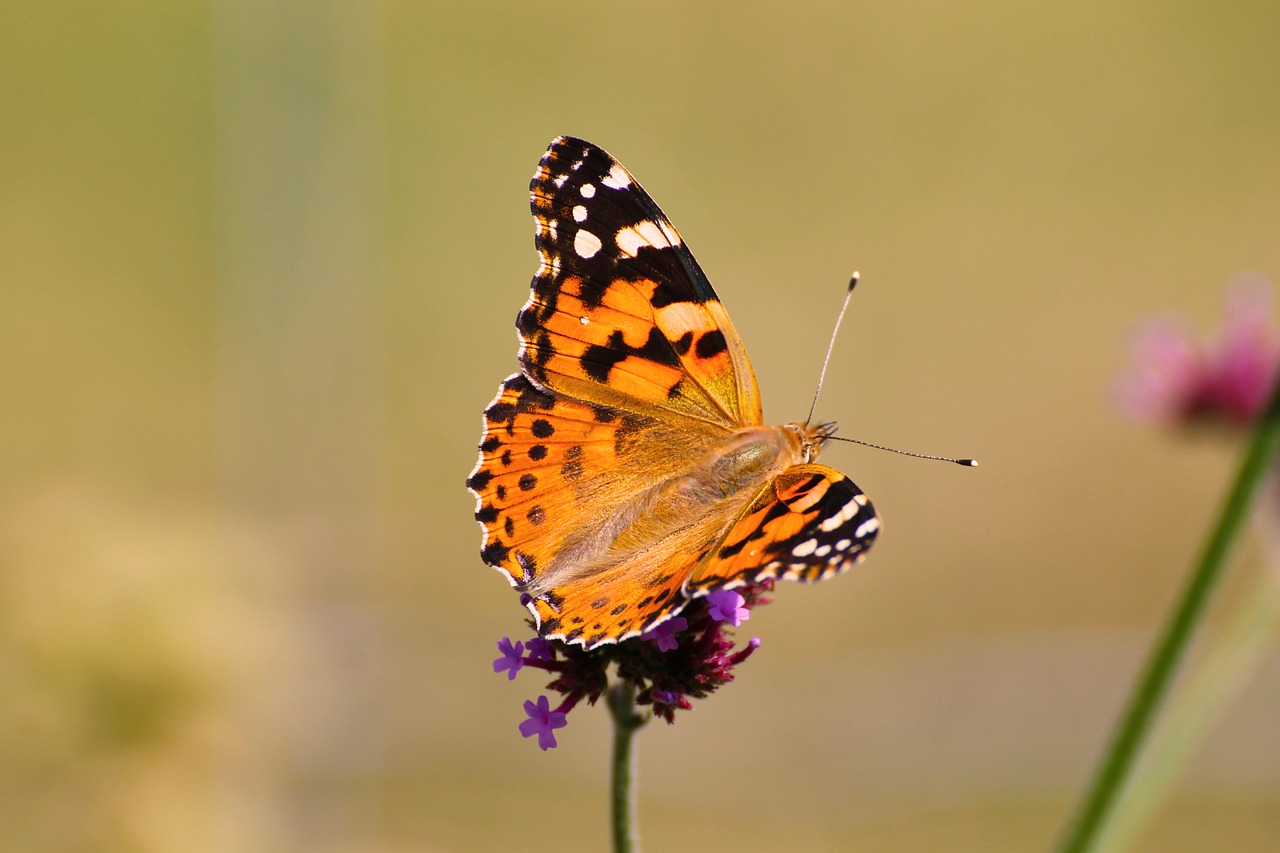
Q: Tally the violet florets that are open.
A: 5